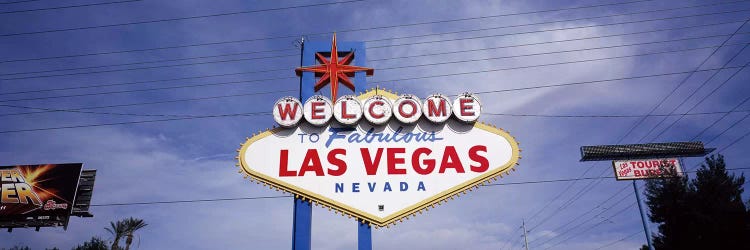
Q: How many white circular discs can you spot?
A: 7